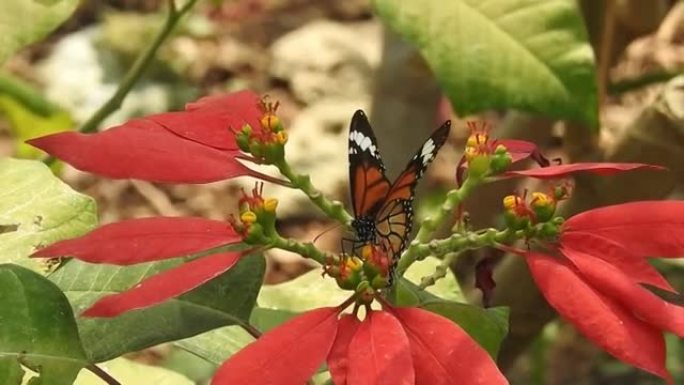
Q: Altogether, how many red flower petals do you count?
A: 14